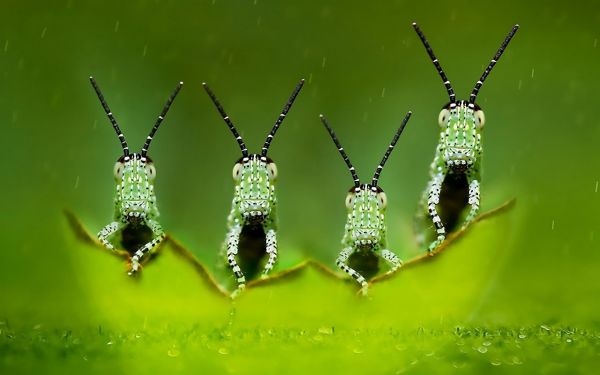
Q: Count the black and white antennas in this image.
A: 8